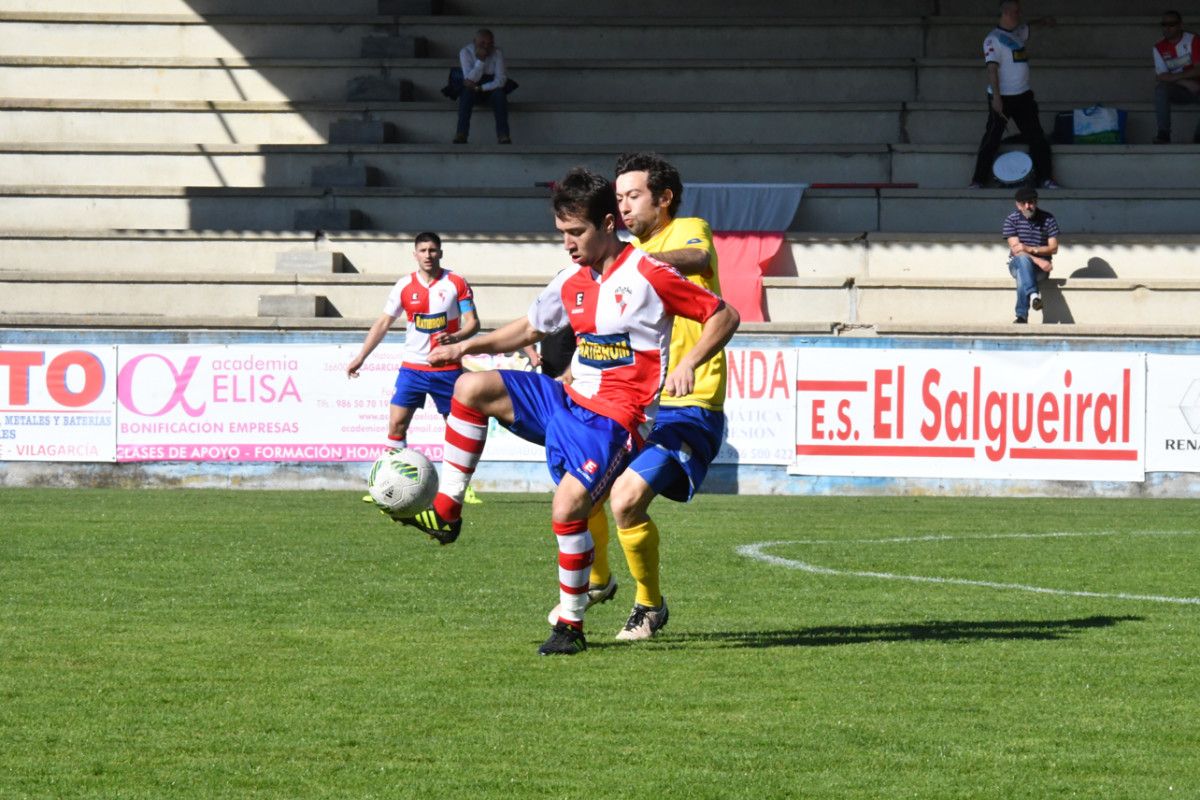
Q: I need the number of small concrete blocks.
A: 8